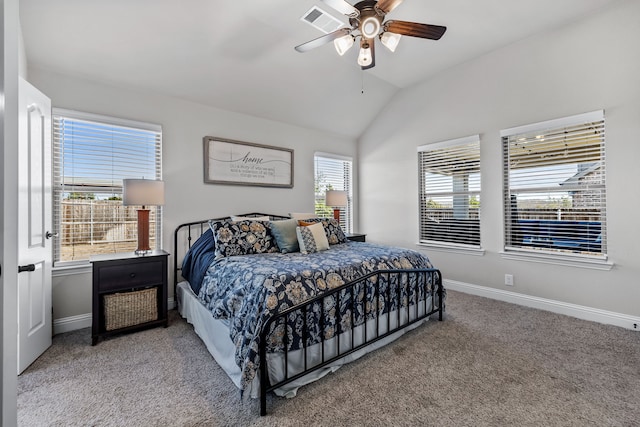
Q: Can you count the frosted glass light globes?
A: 4